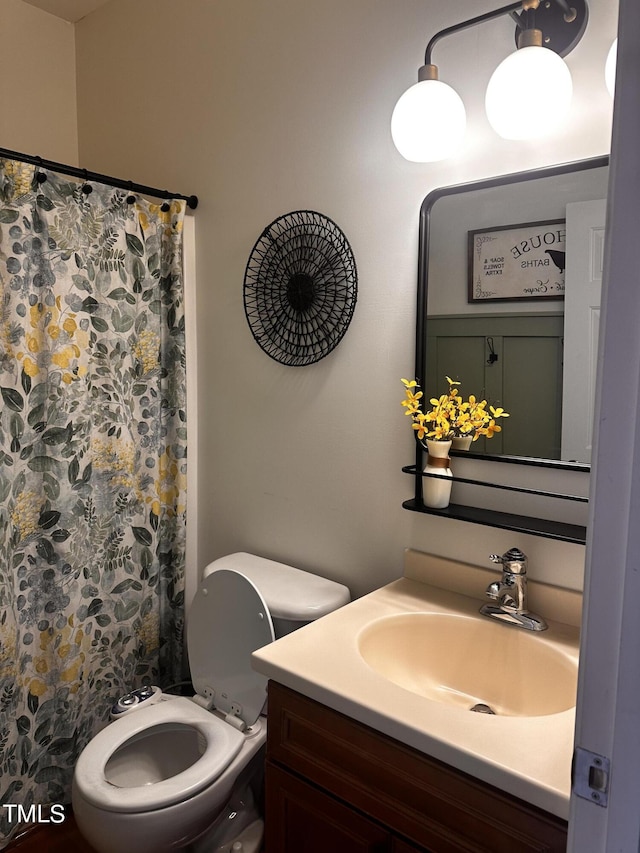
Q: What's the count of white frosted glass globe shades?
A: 3